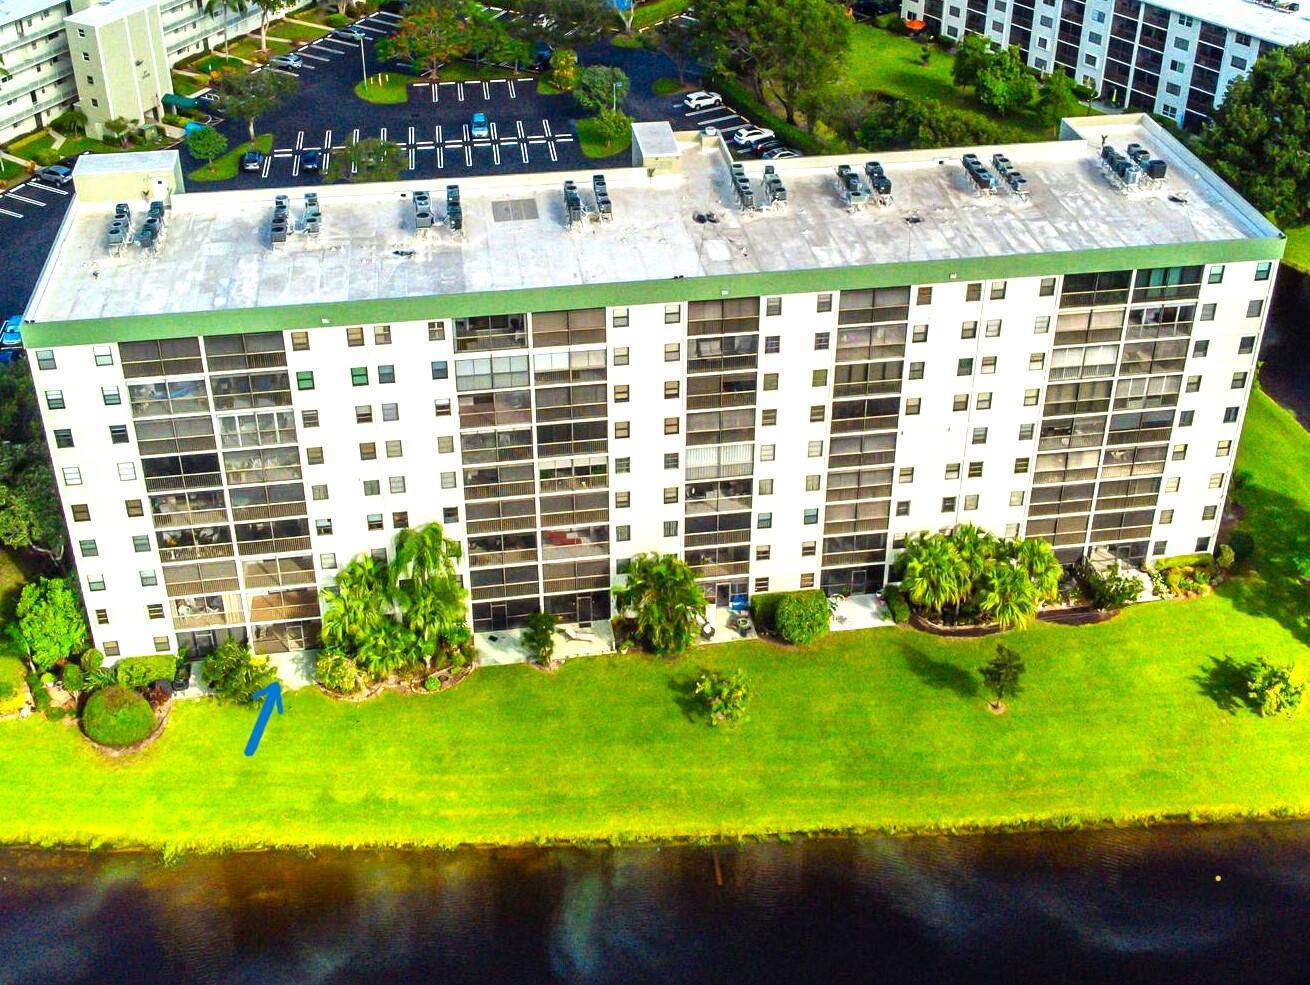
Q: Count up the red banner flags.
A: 0